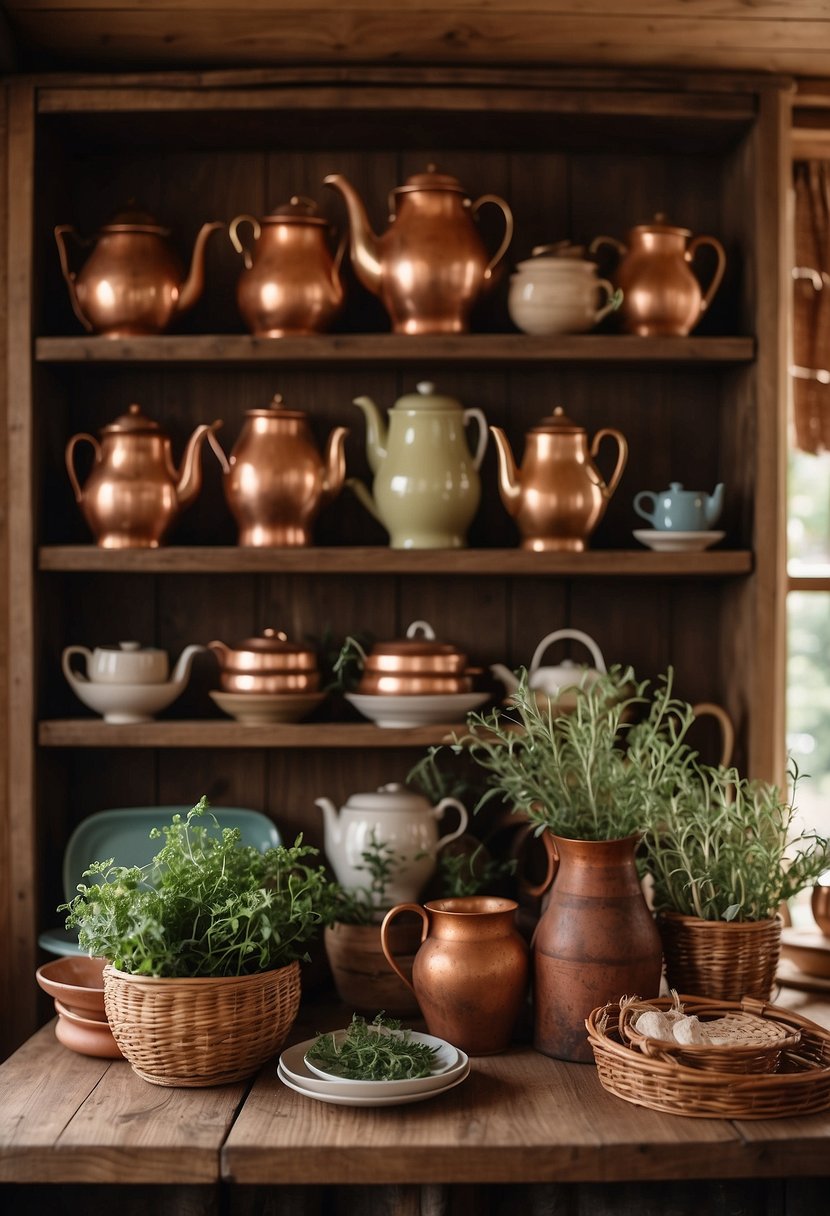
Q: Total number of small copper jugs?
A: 1